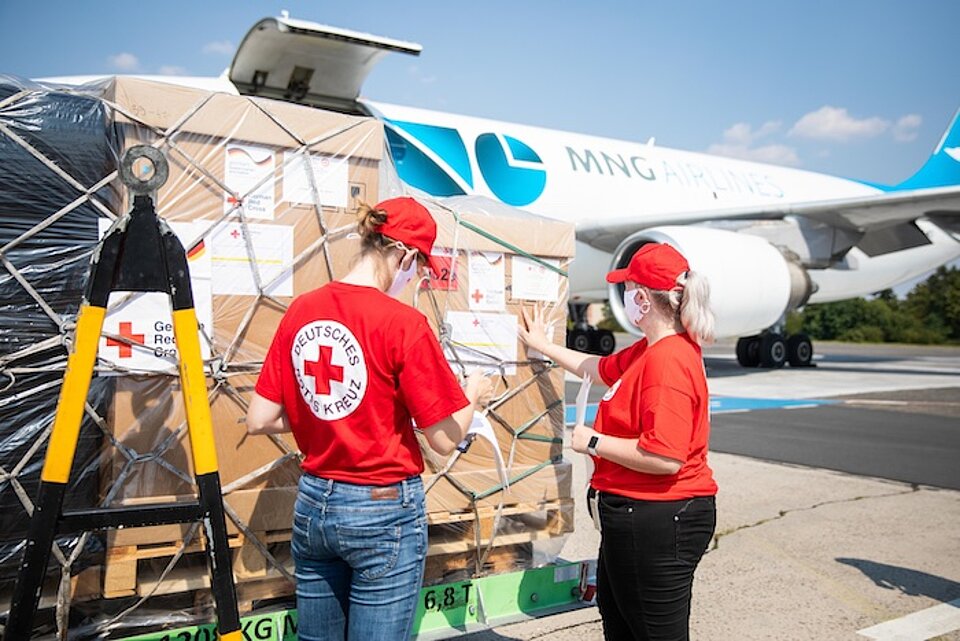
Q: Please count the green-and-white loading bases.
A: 1